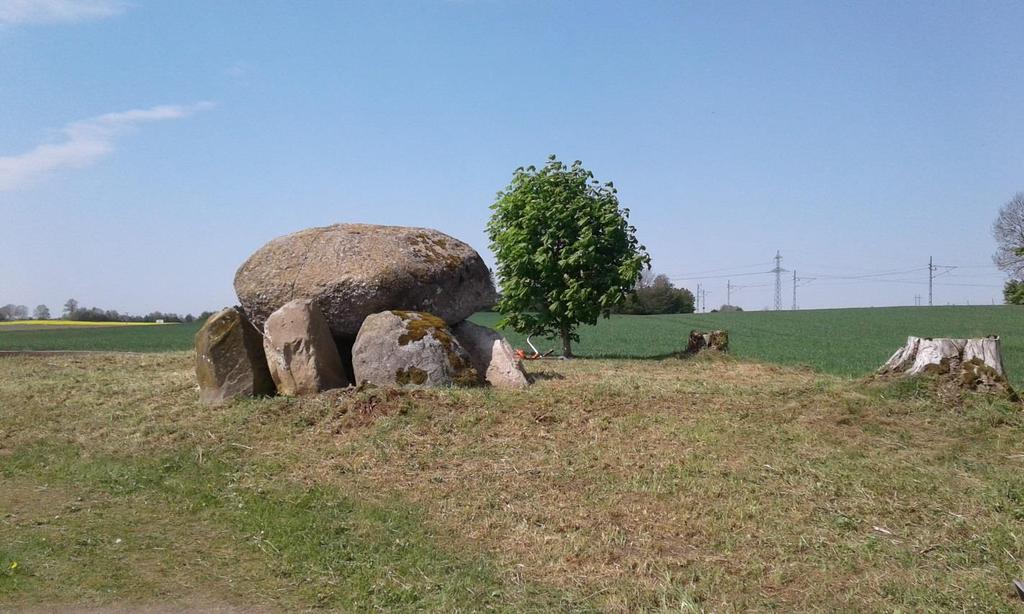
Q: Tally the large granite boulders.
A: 5